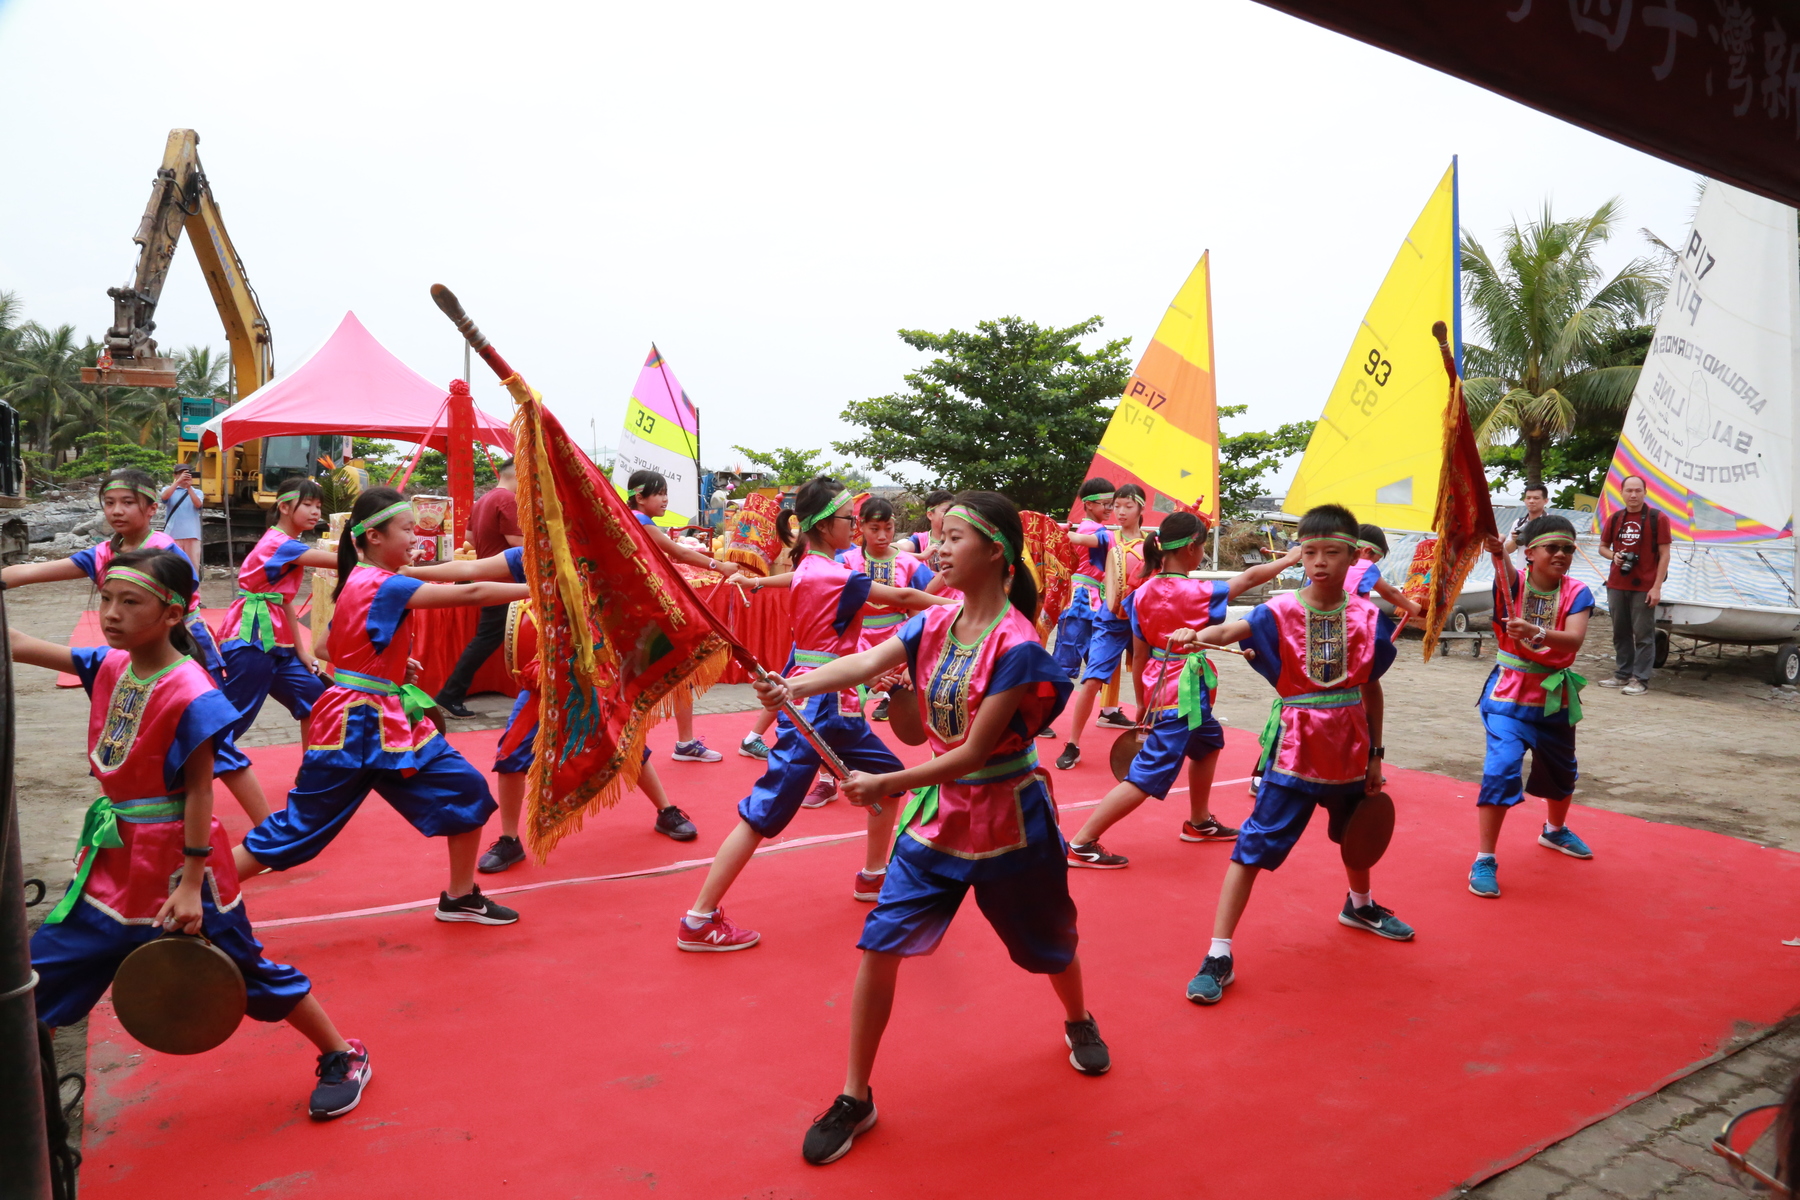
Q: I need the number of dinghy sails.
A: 4